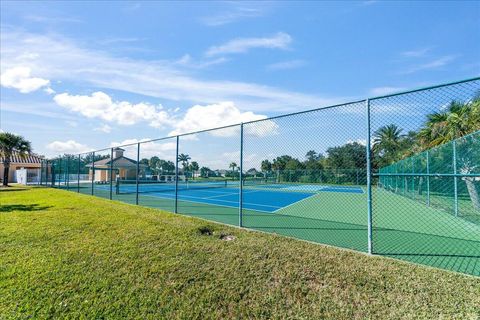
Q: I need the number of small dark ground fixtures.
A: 2